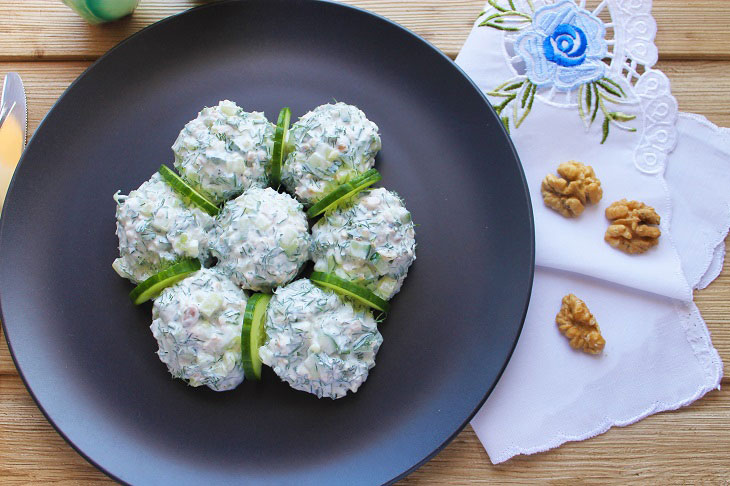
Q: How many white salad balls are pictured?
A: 7